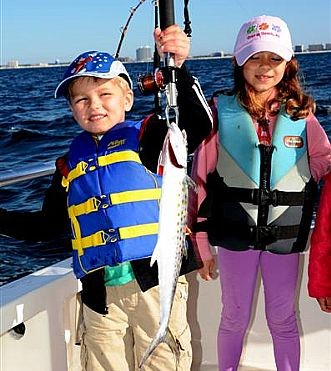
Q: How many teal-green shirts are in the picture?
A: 1